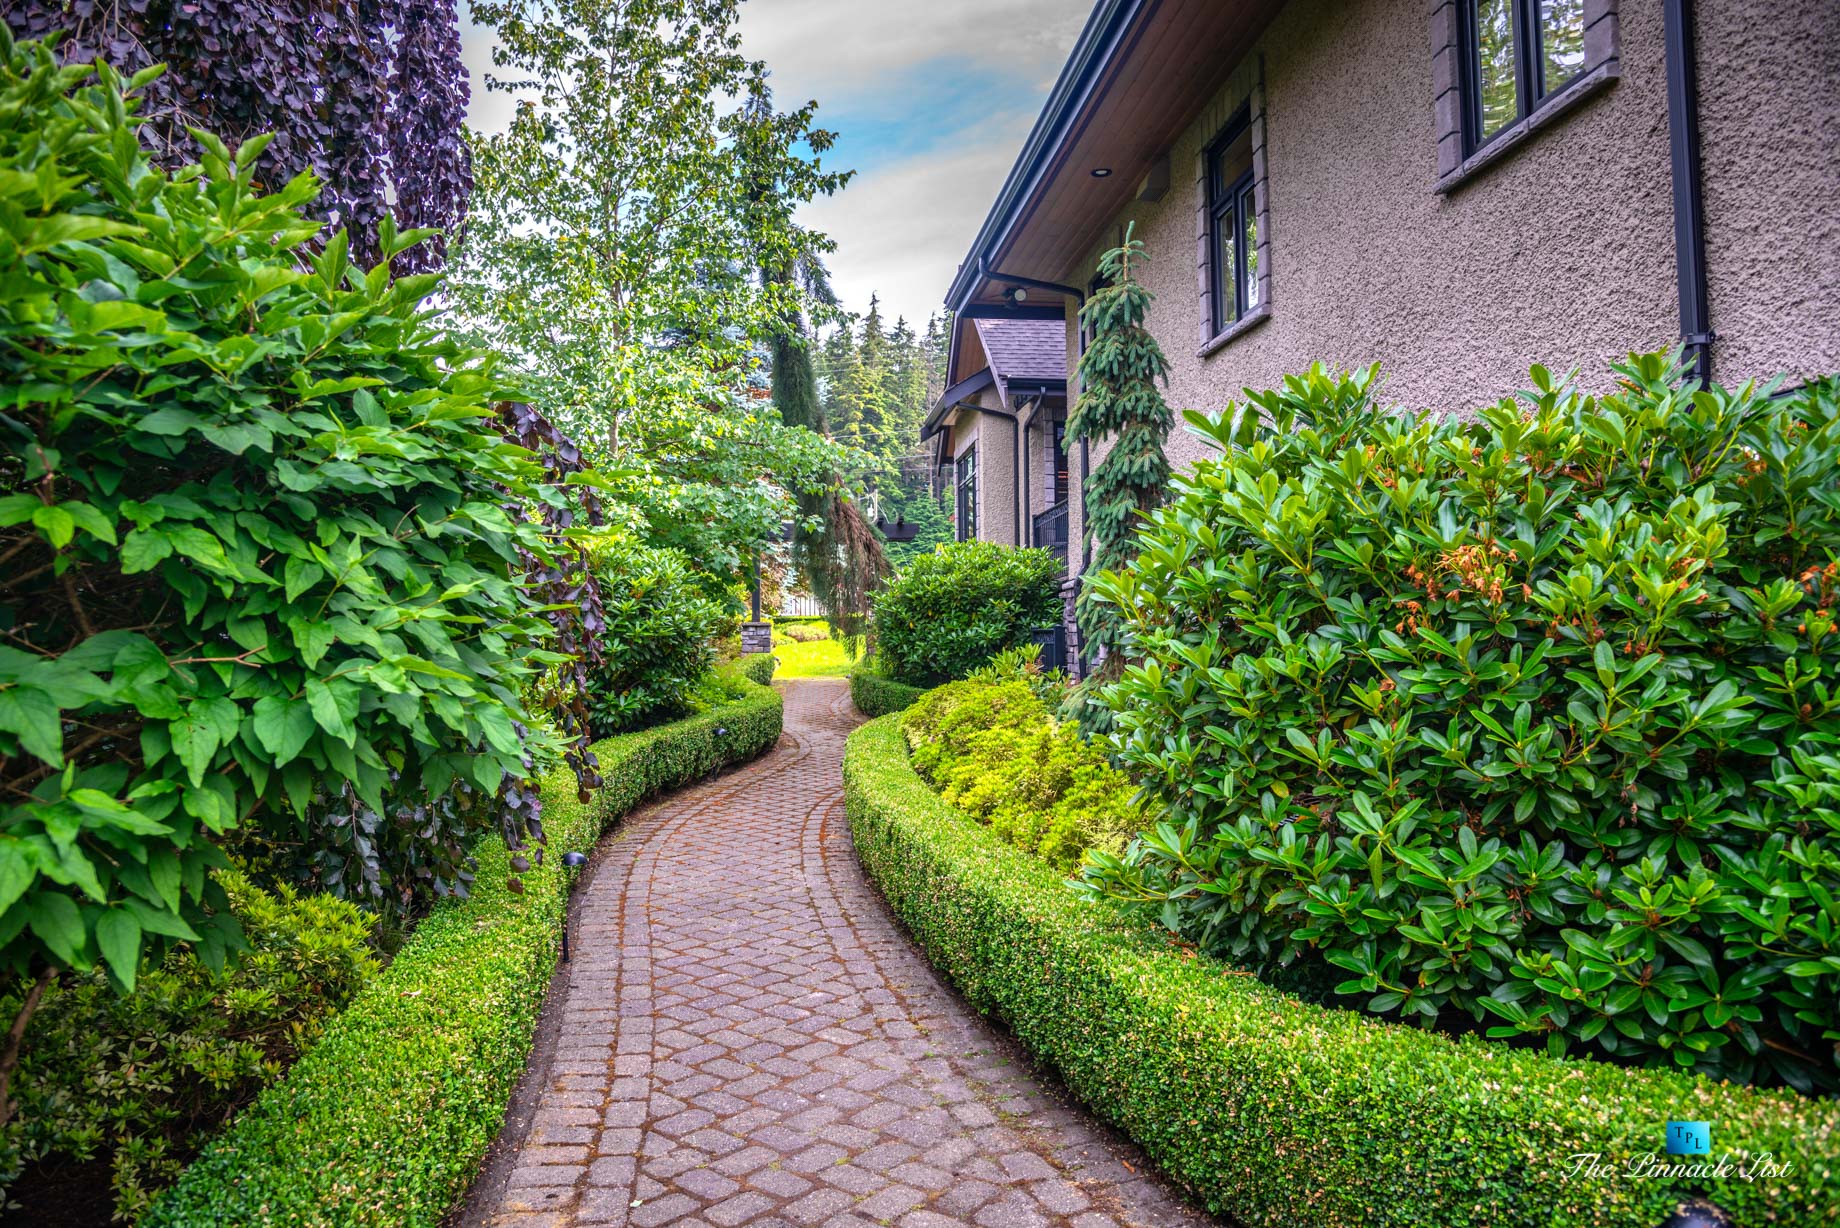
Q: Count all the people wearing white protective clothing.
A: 0